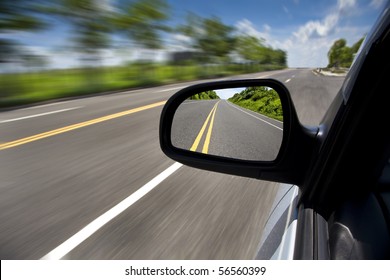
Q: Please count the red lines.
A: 0